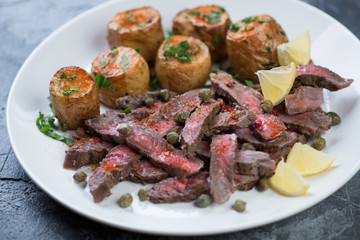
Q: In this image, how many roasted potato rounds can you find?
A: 6